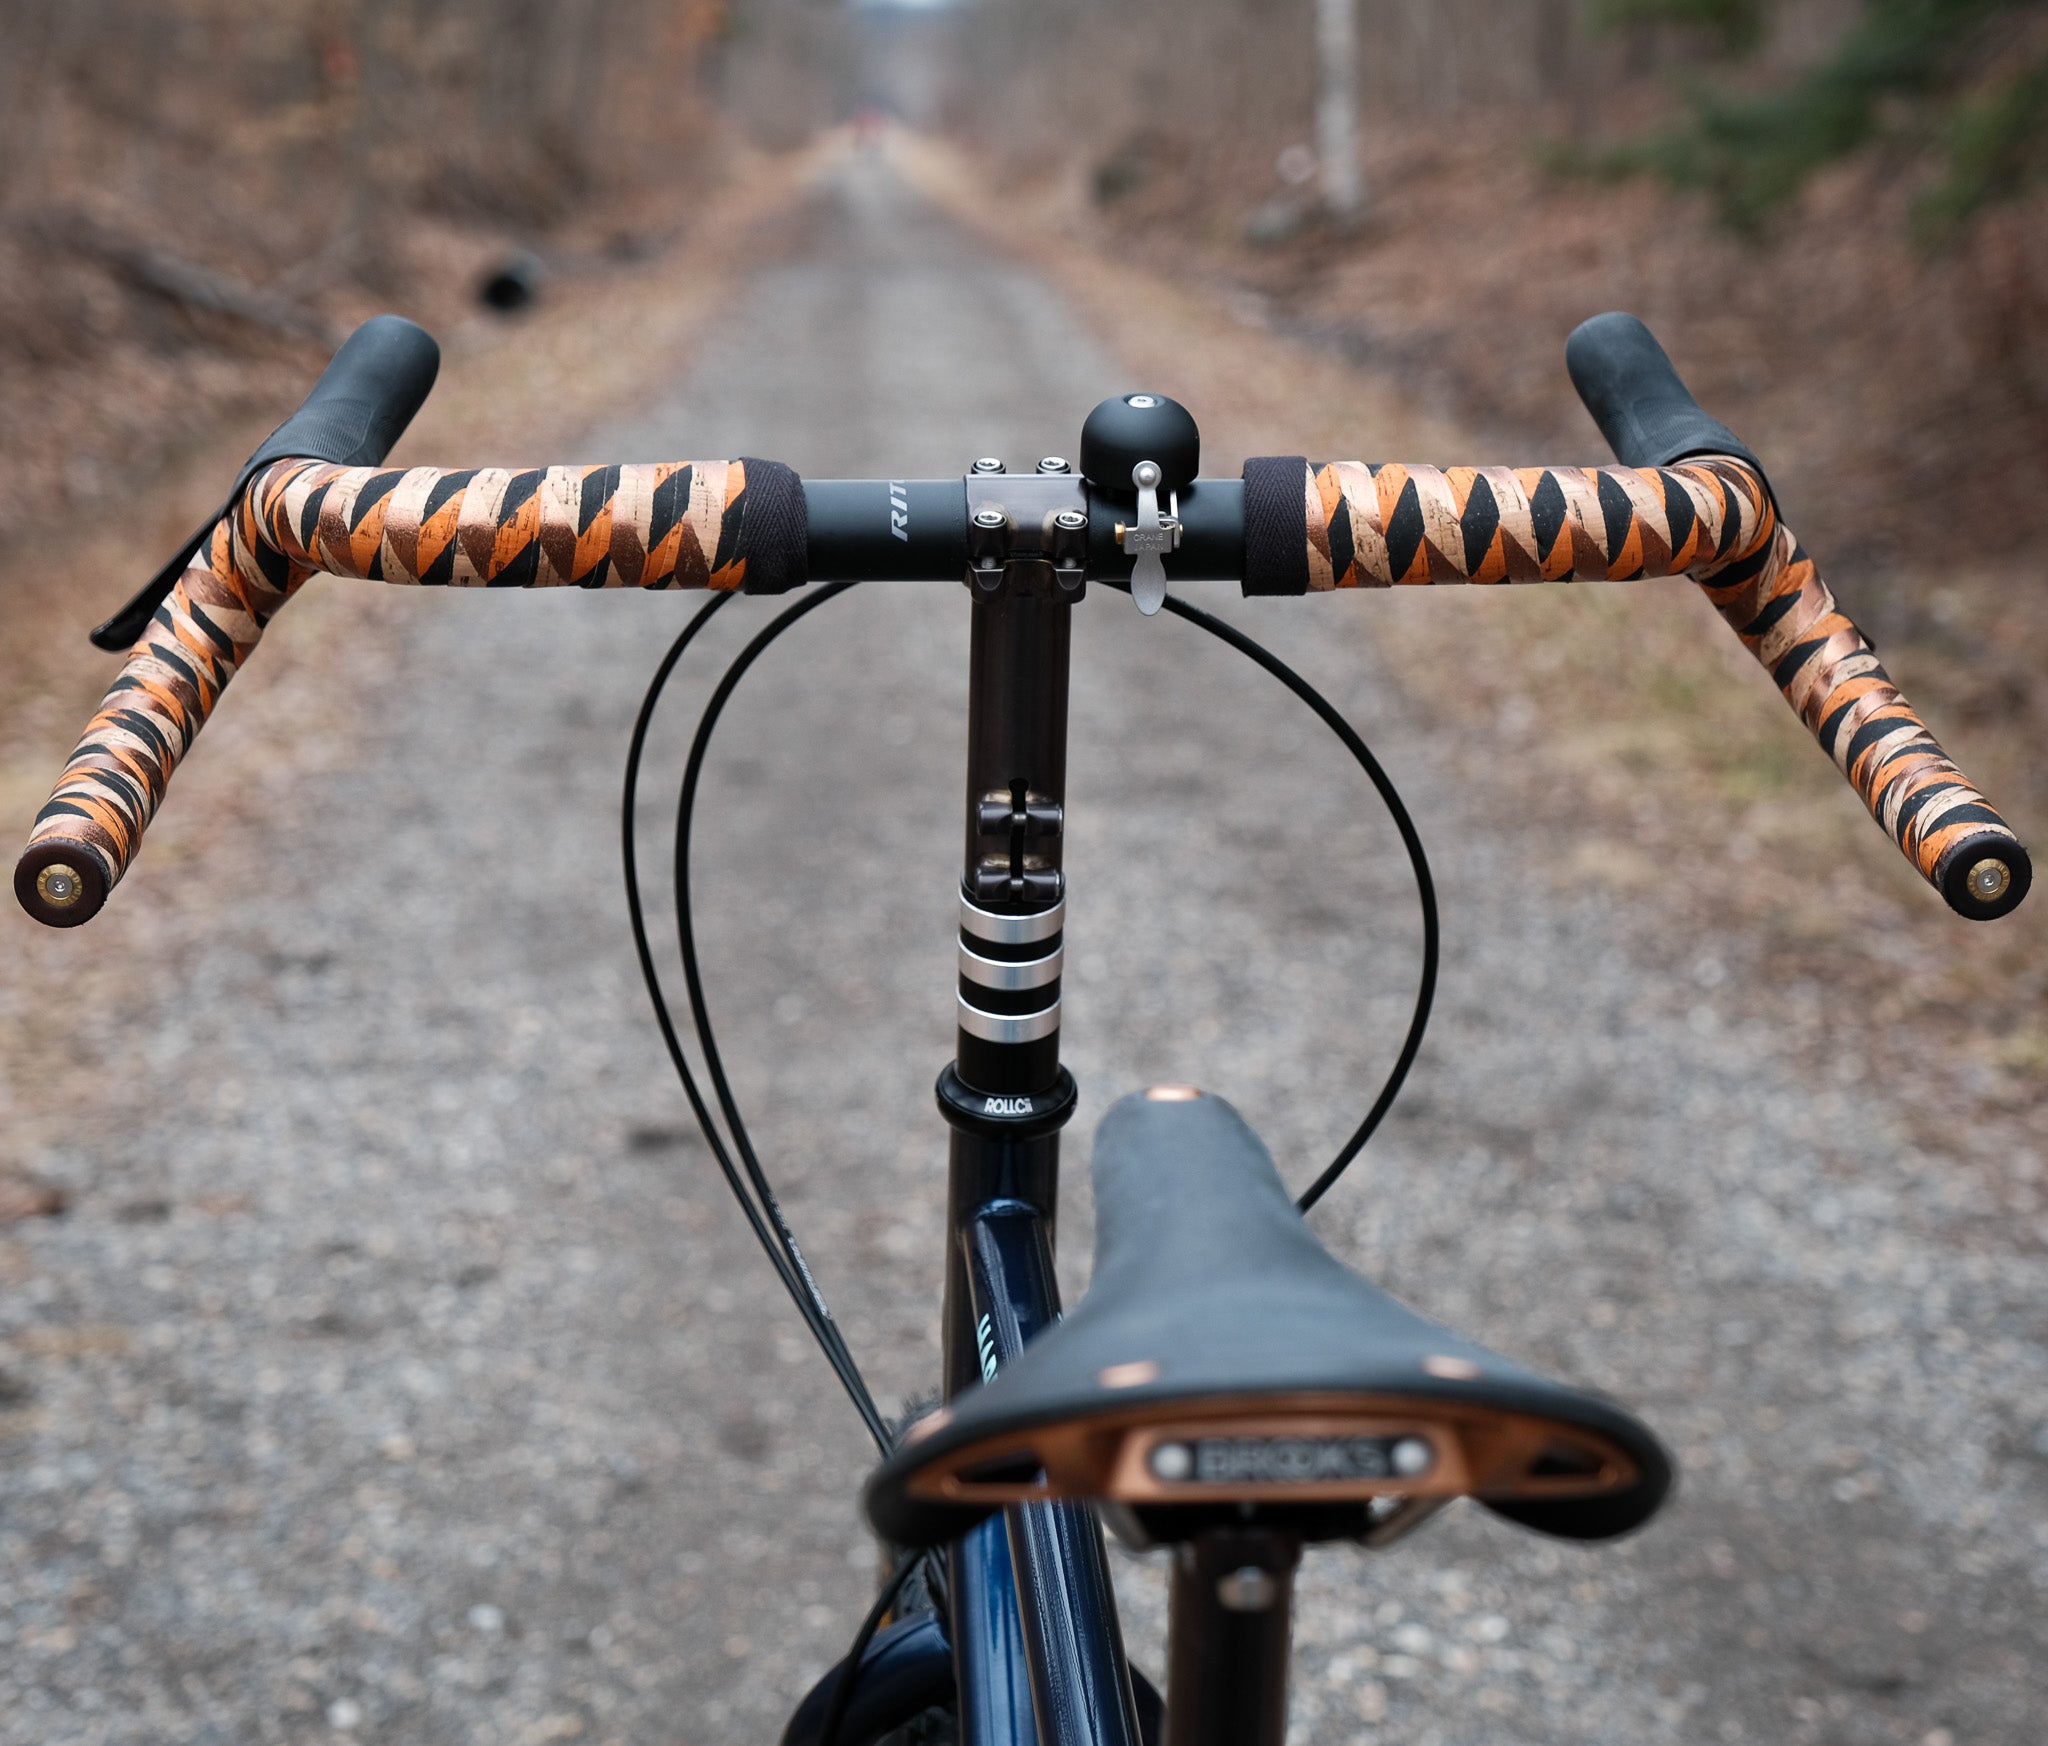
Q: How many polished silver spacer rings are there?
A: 3